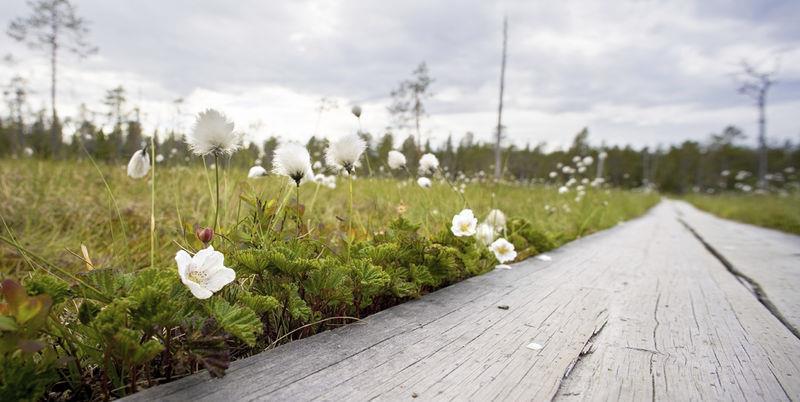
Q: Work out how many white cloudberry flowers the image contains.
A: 3